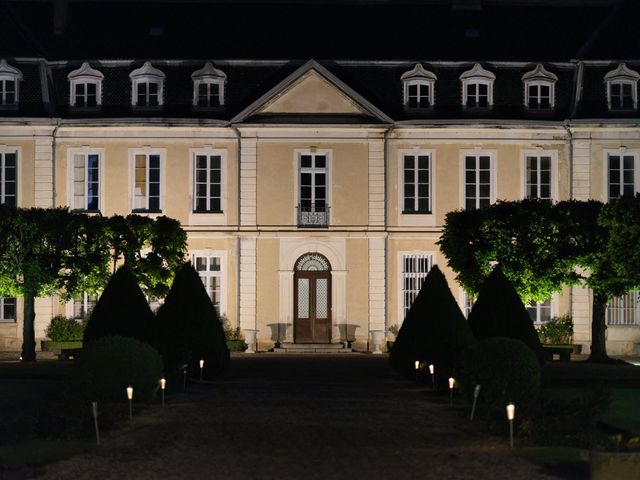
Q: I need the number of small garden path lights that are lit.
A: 7